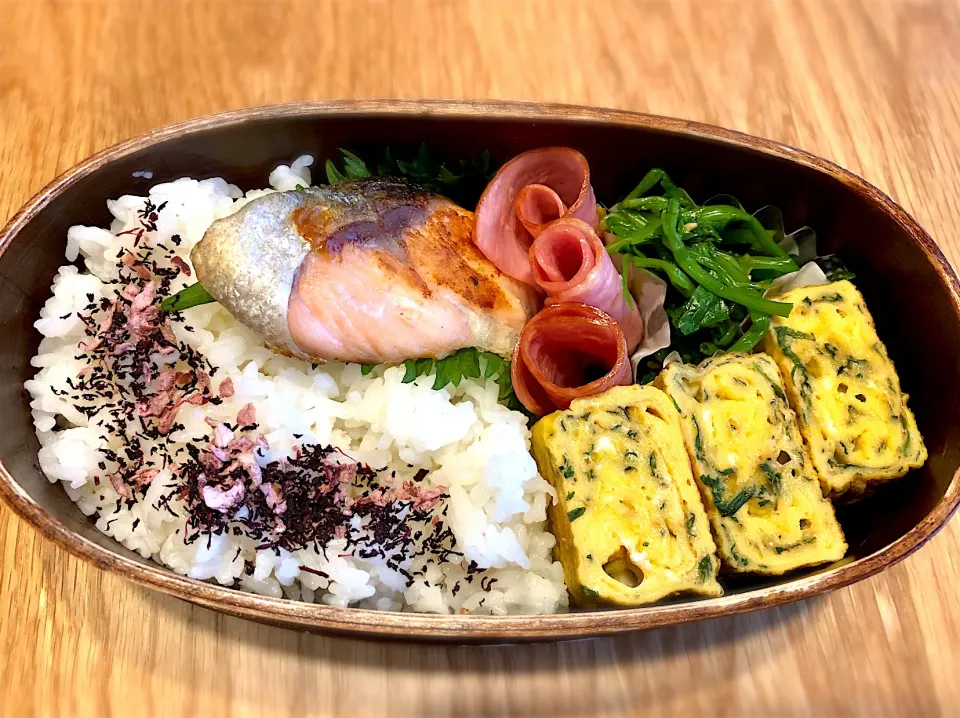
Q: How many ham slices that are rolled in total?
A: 3